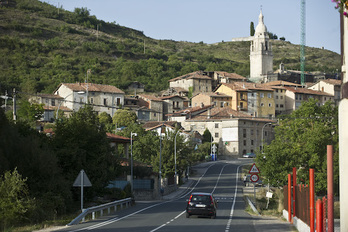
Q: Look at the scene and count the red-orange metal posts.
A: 5